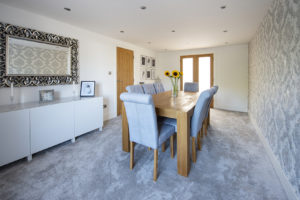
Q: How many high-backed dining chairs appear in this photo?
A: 8